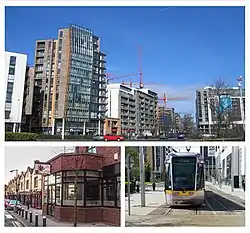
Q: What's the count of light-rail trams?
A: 1